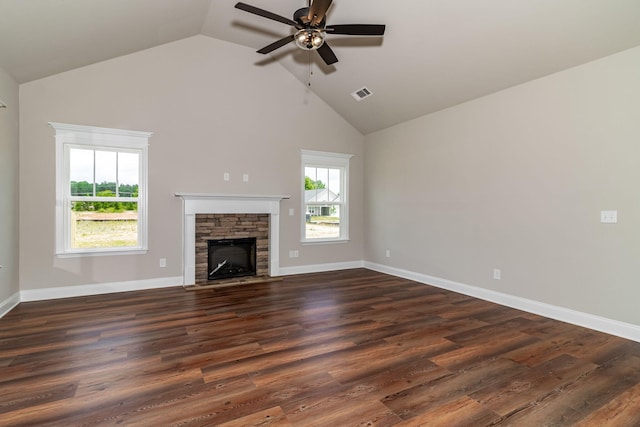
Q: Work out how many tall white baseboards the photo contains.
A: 4